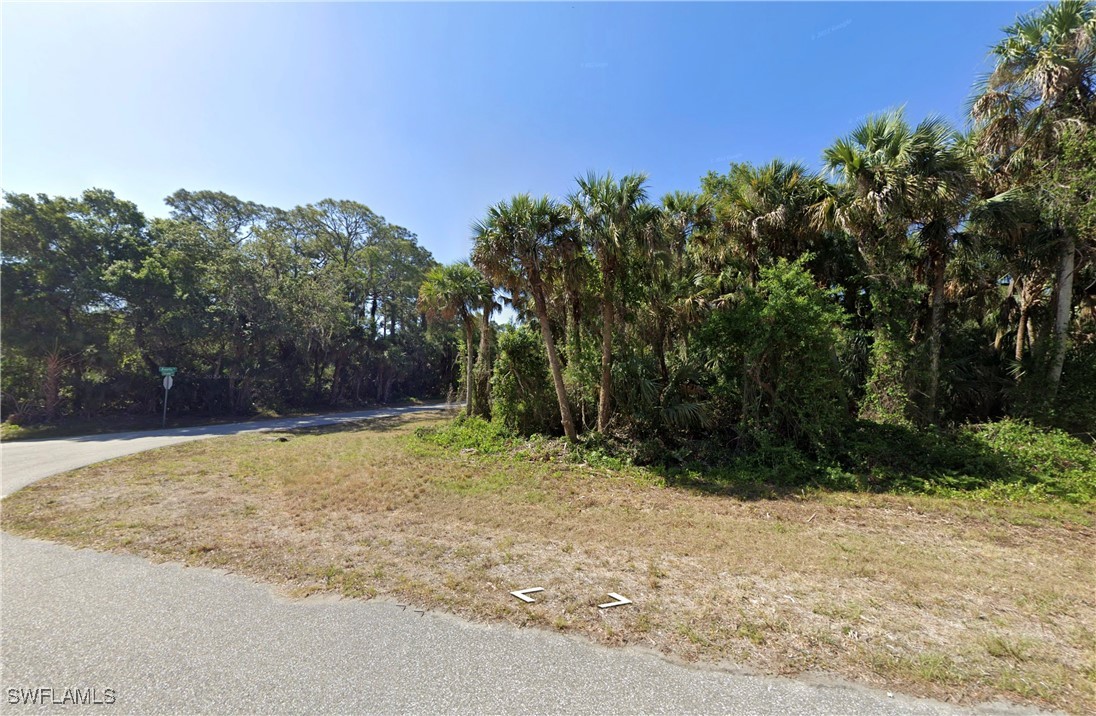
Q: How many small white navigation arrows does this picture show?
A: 2